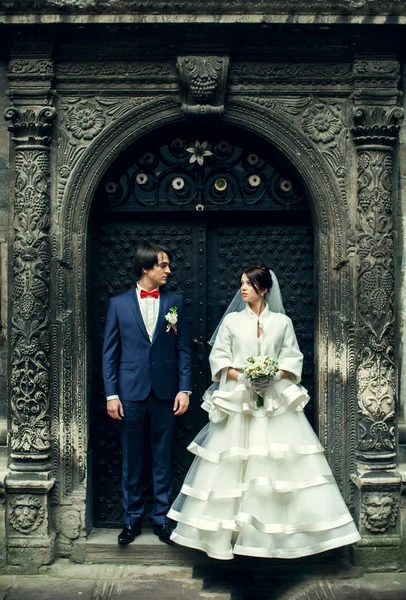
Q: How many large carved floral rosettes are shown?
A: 2